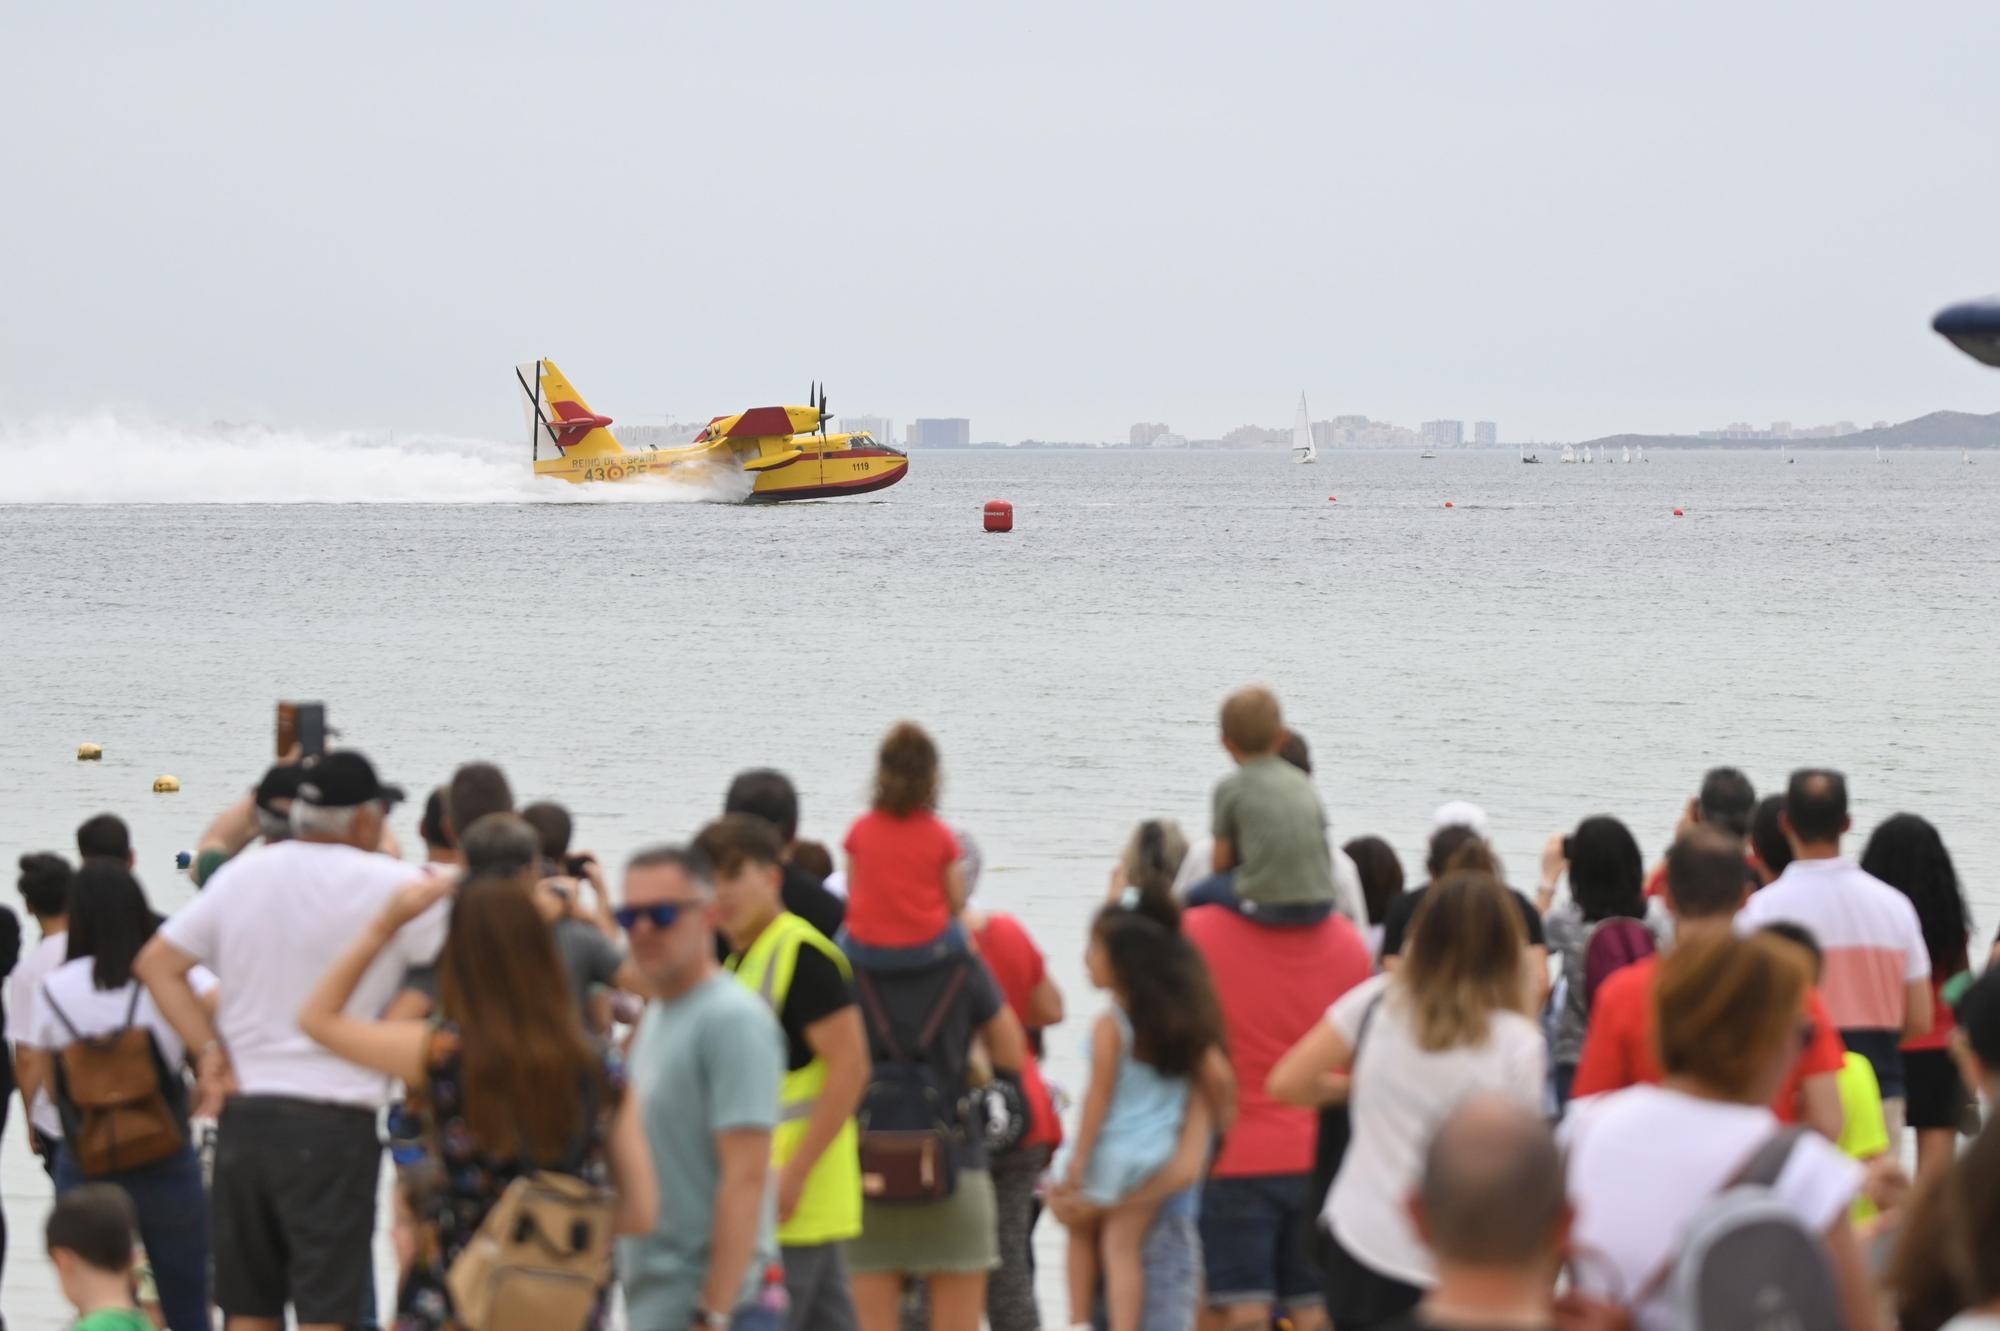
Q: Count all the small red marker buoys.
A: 3